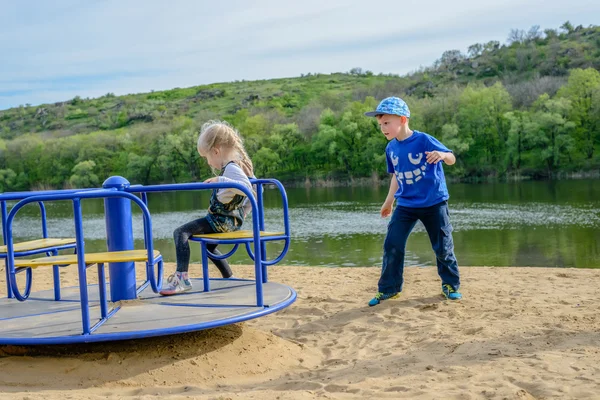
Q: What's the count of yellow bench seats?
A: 3